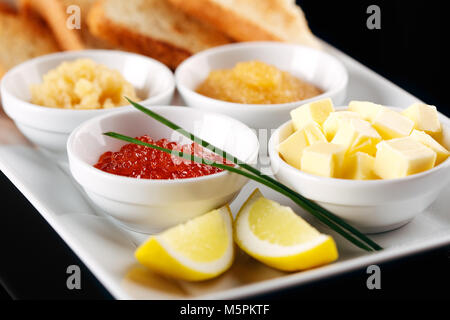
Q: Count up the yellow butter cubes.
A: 11